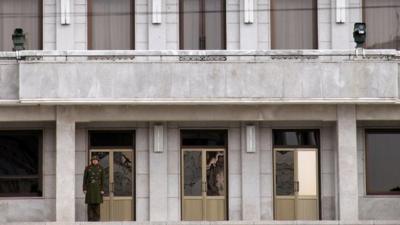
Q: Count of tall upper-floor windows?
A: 5